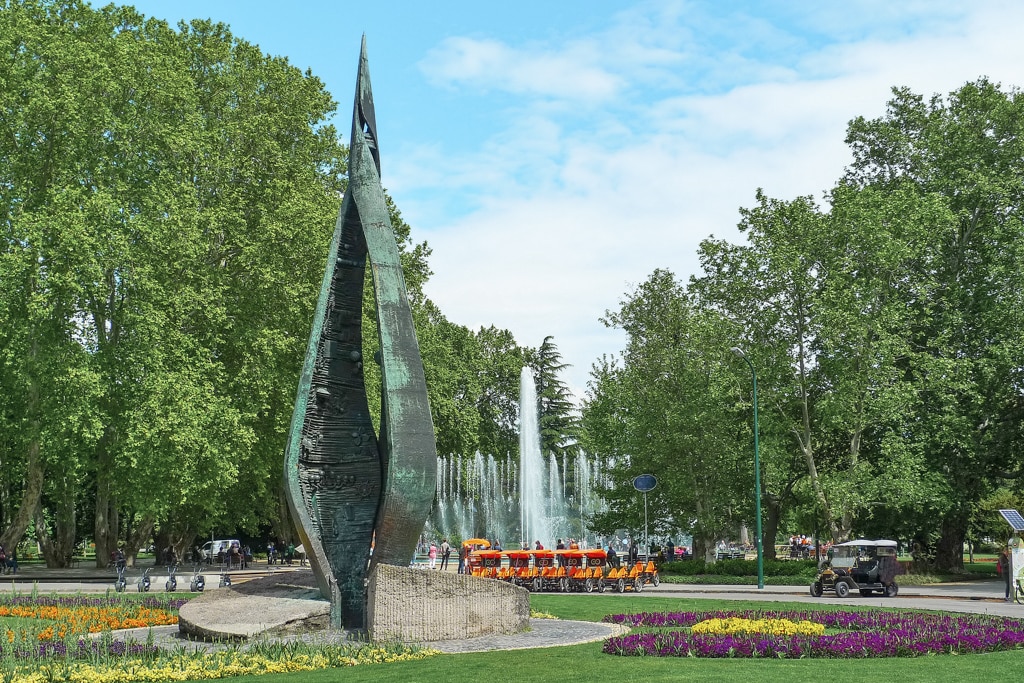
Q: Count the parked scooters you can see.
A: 5